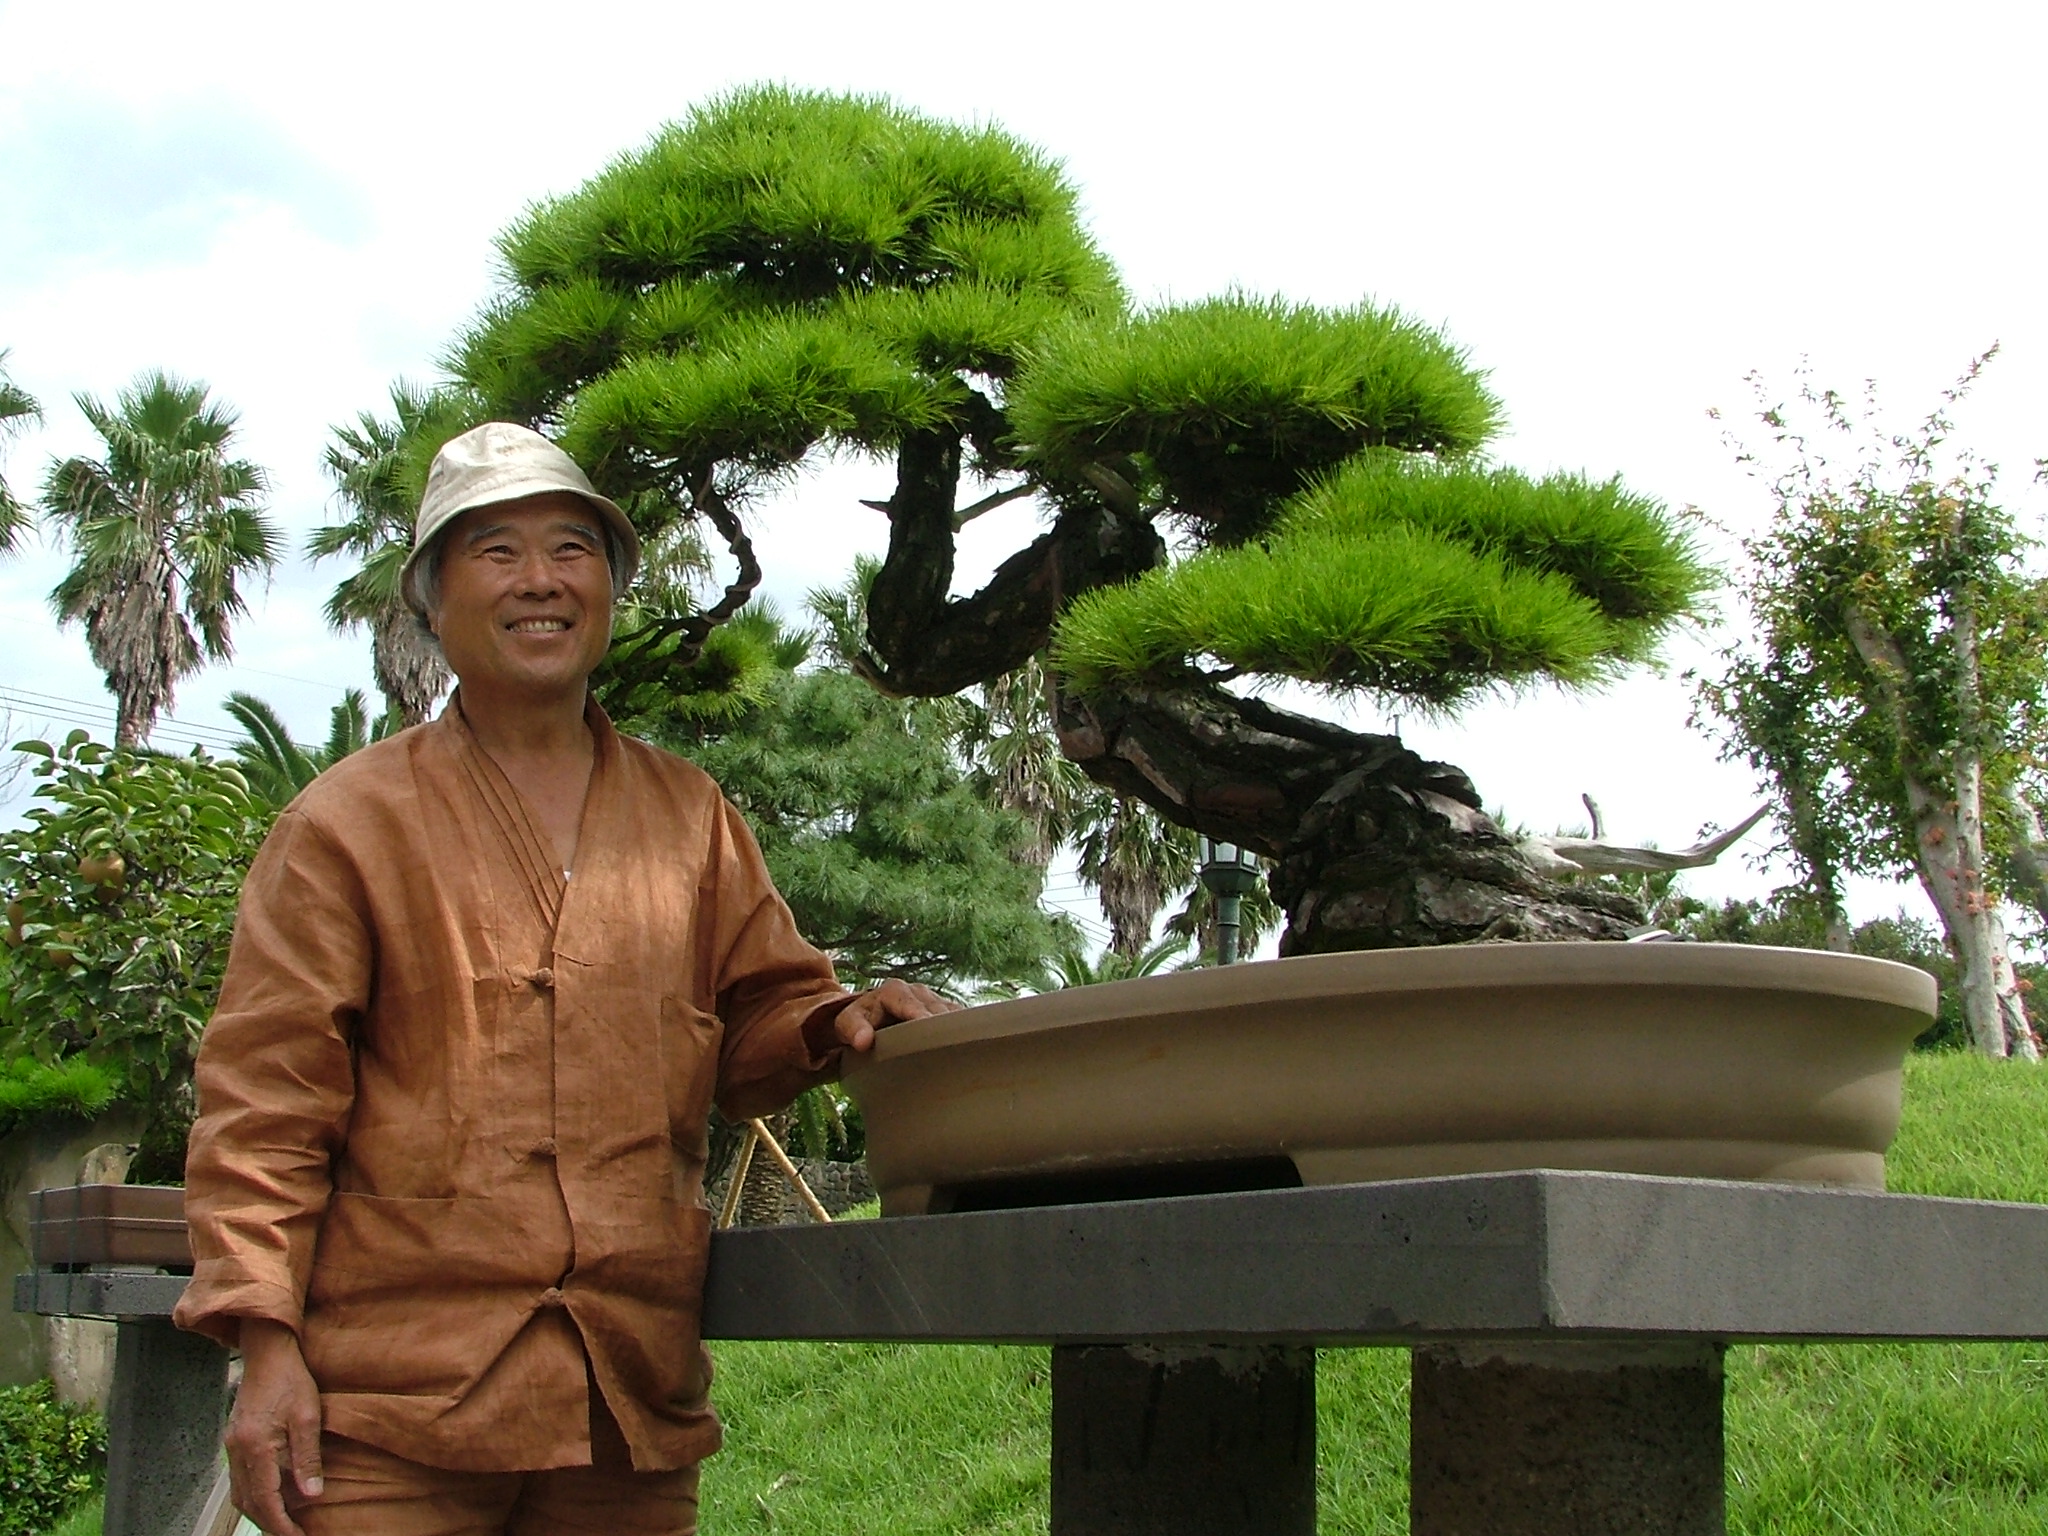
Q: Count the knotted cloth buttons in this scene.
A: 3